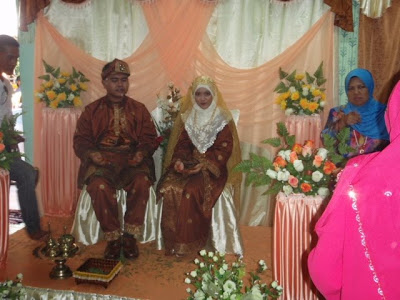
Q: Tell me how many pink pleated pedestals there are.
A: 4